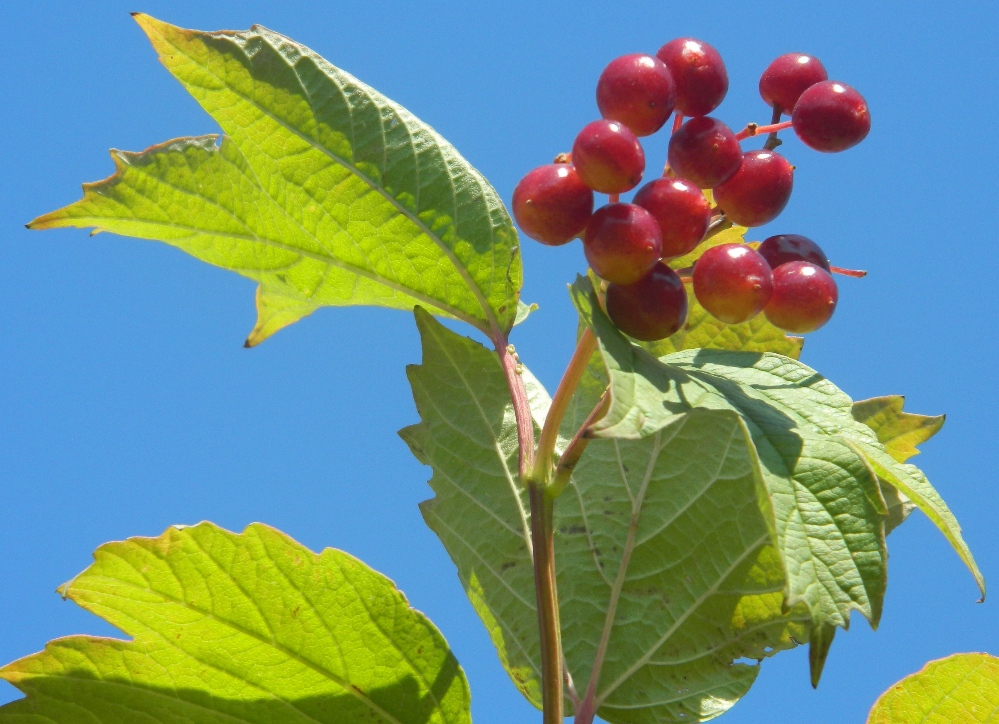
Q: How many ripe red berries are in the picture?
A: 14